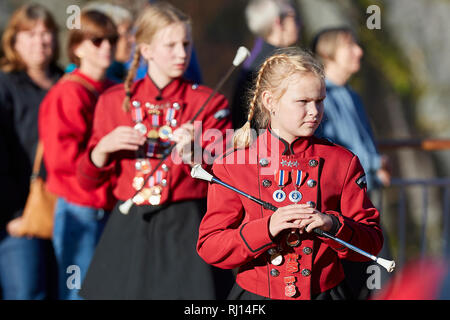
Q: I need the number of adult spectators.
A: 5